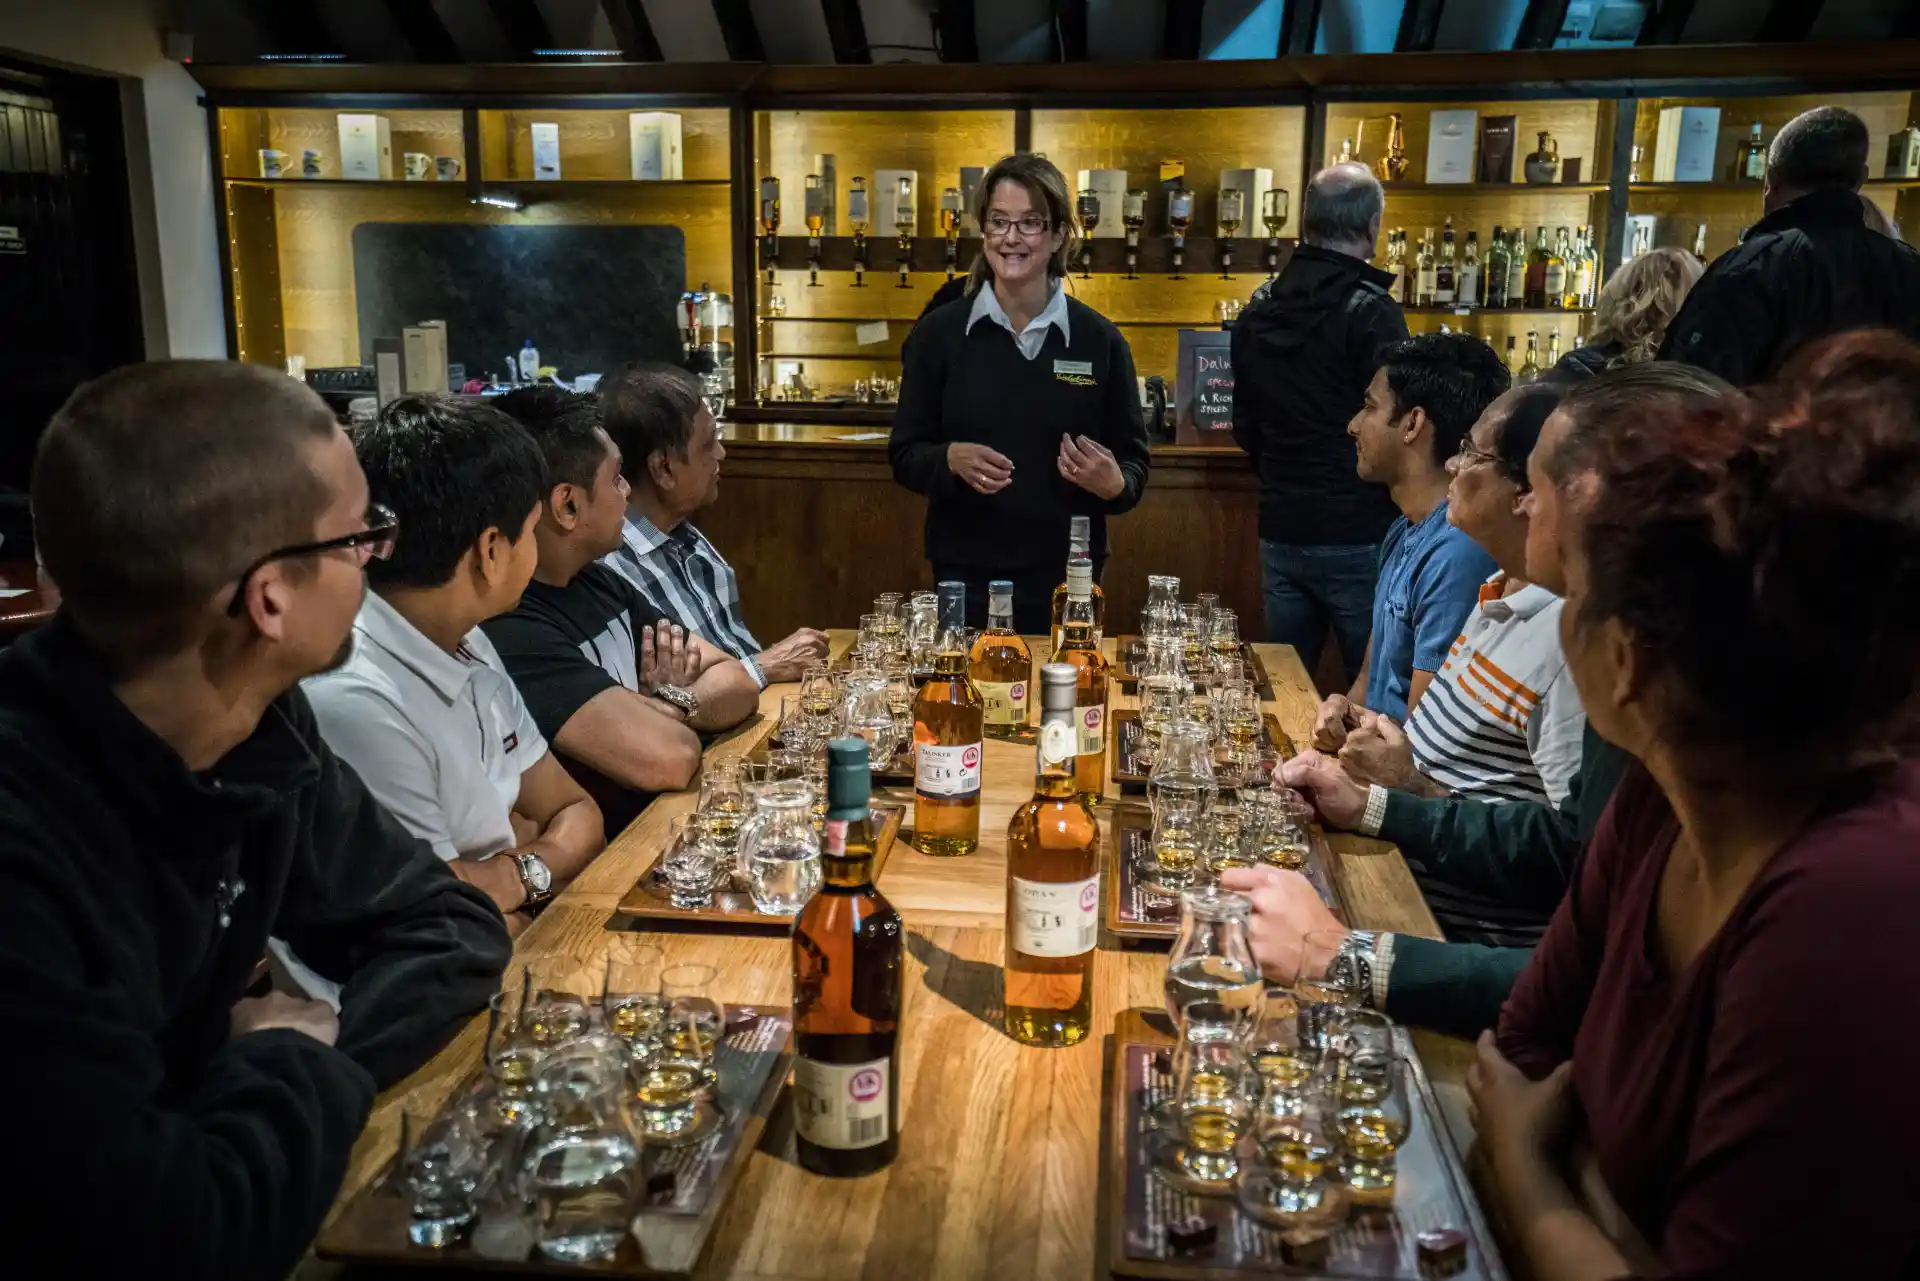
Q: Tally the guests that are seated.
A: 8